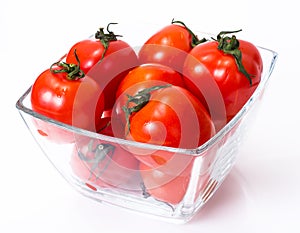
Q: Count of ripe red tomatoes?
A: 8